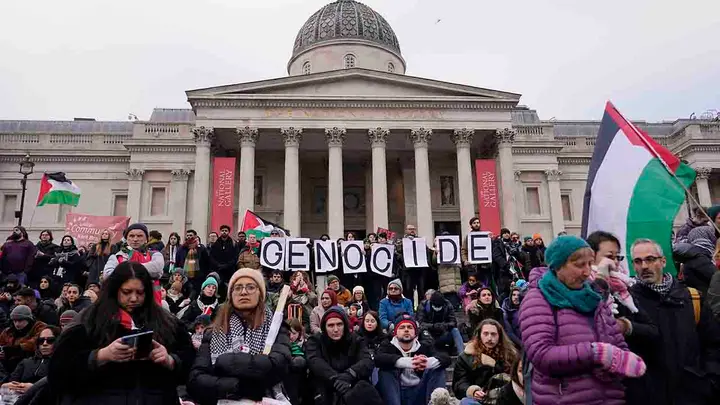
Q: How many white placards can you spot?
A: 8